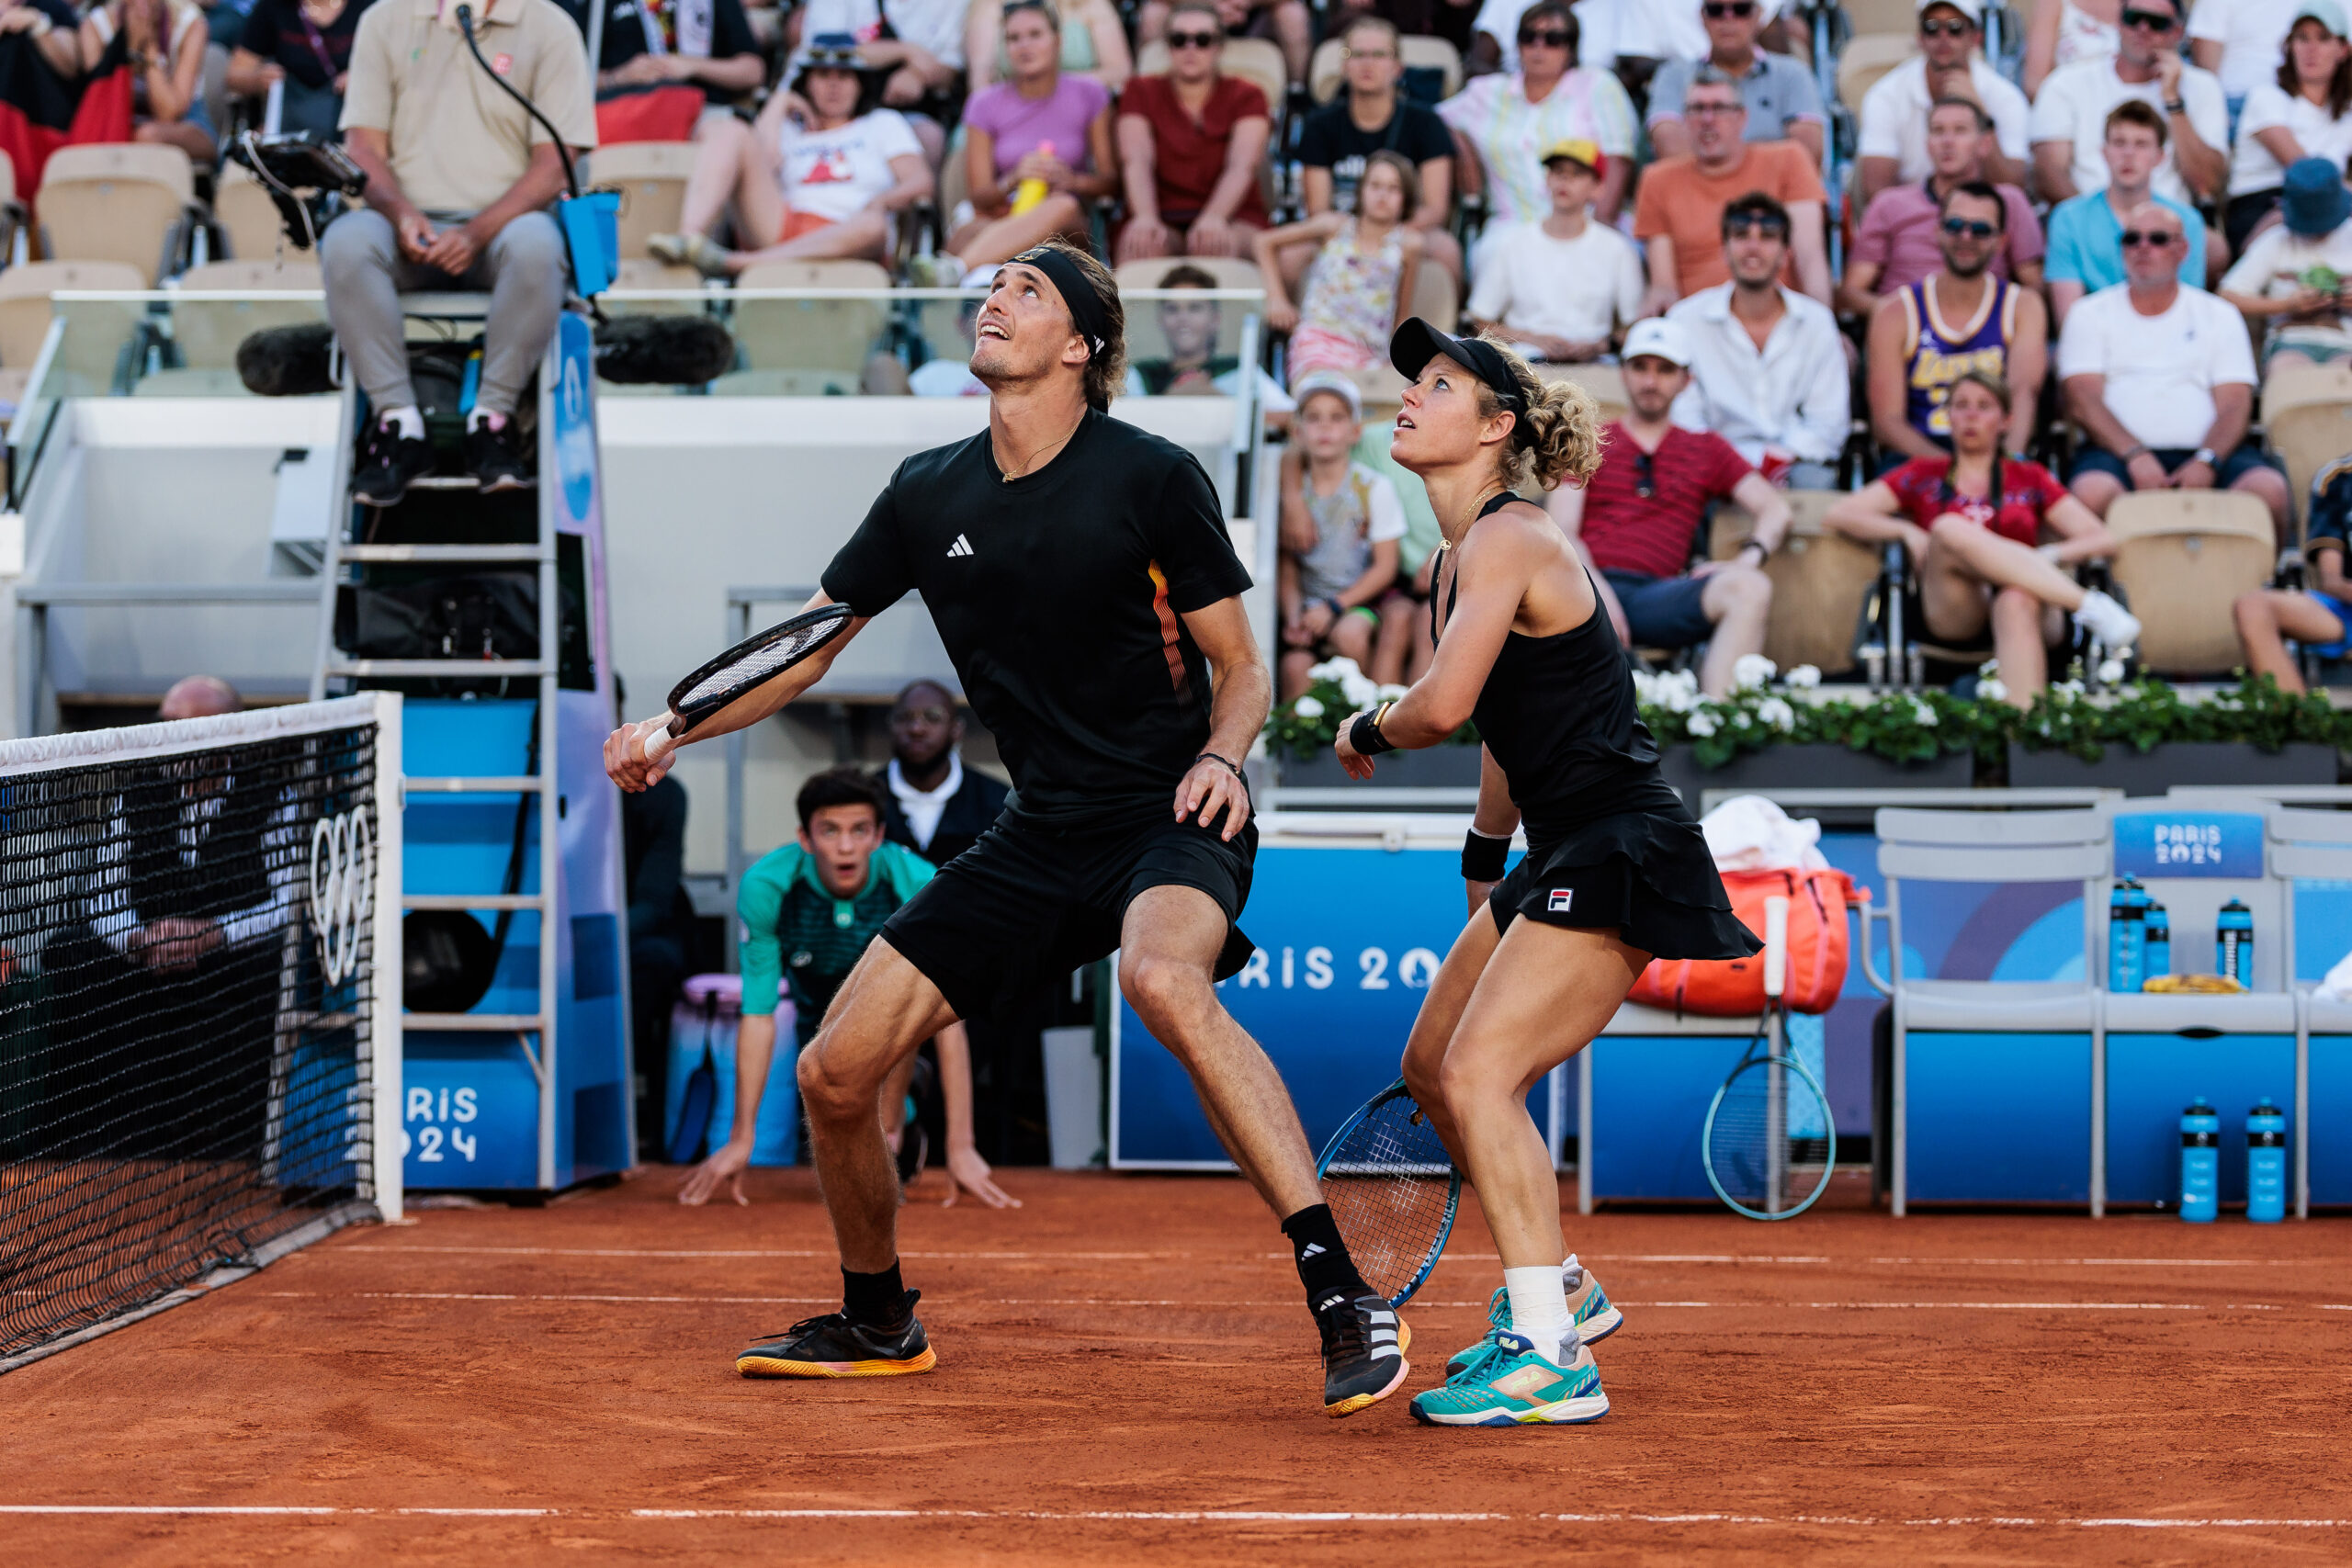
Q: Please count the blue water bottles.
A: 5